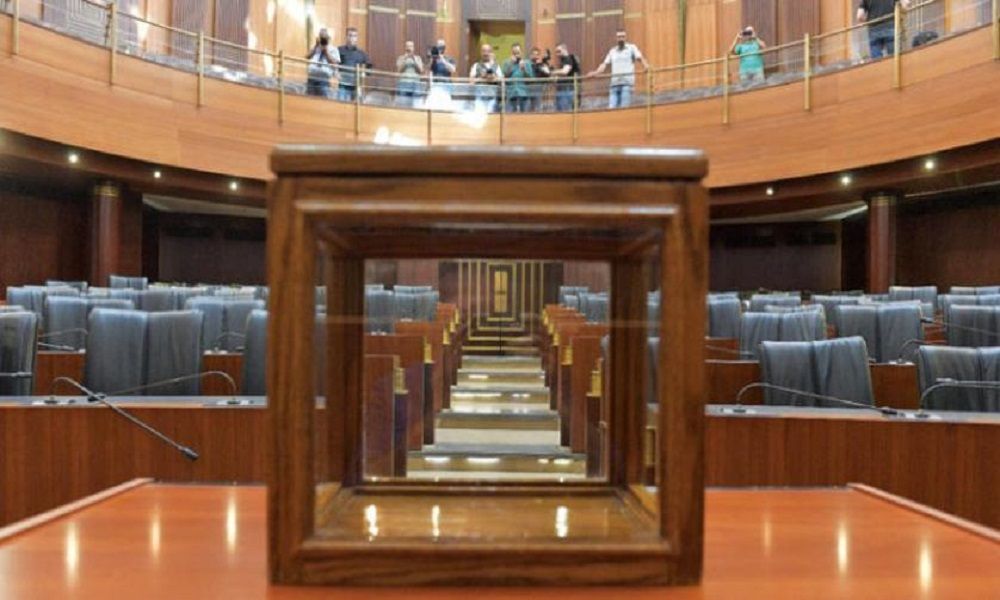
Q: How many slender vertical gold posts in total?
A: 13